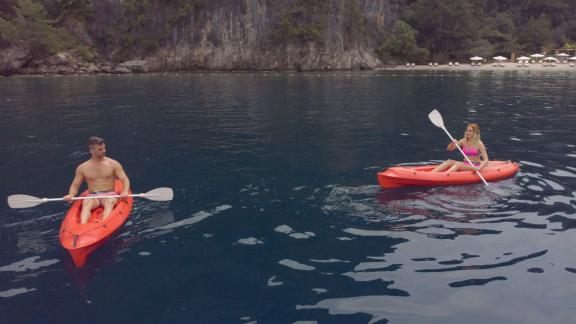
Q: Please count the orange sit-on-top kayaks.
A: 2